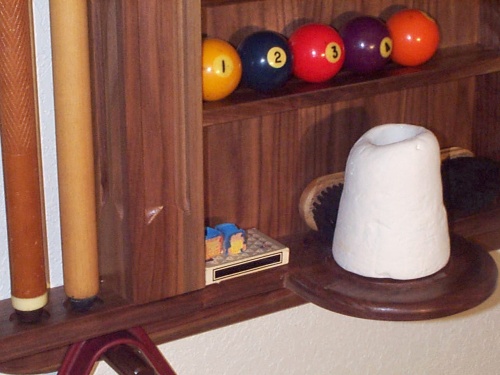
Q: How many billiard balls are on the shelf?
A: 5